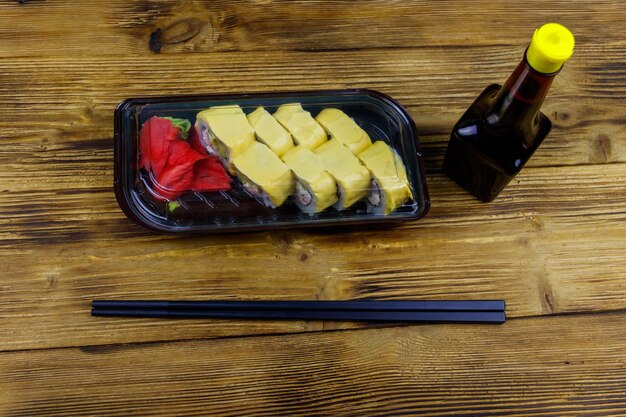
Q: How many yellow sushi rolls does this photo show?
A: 8